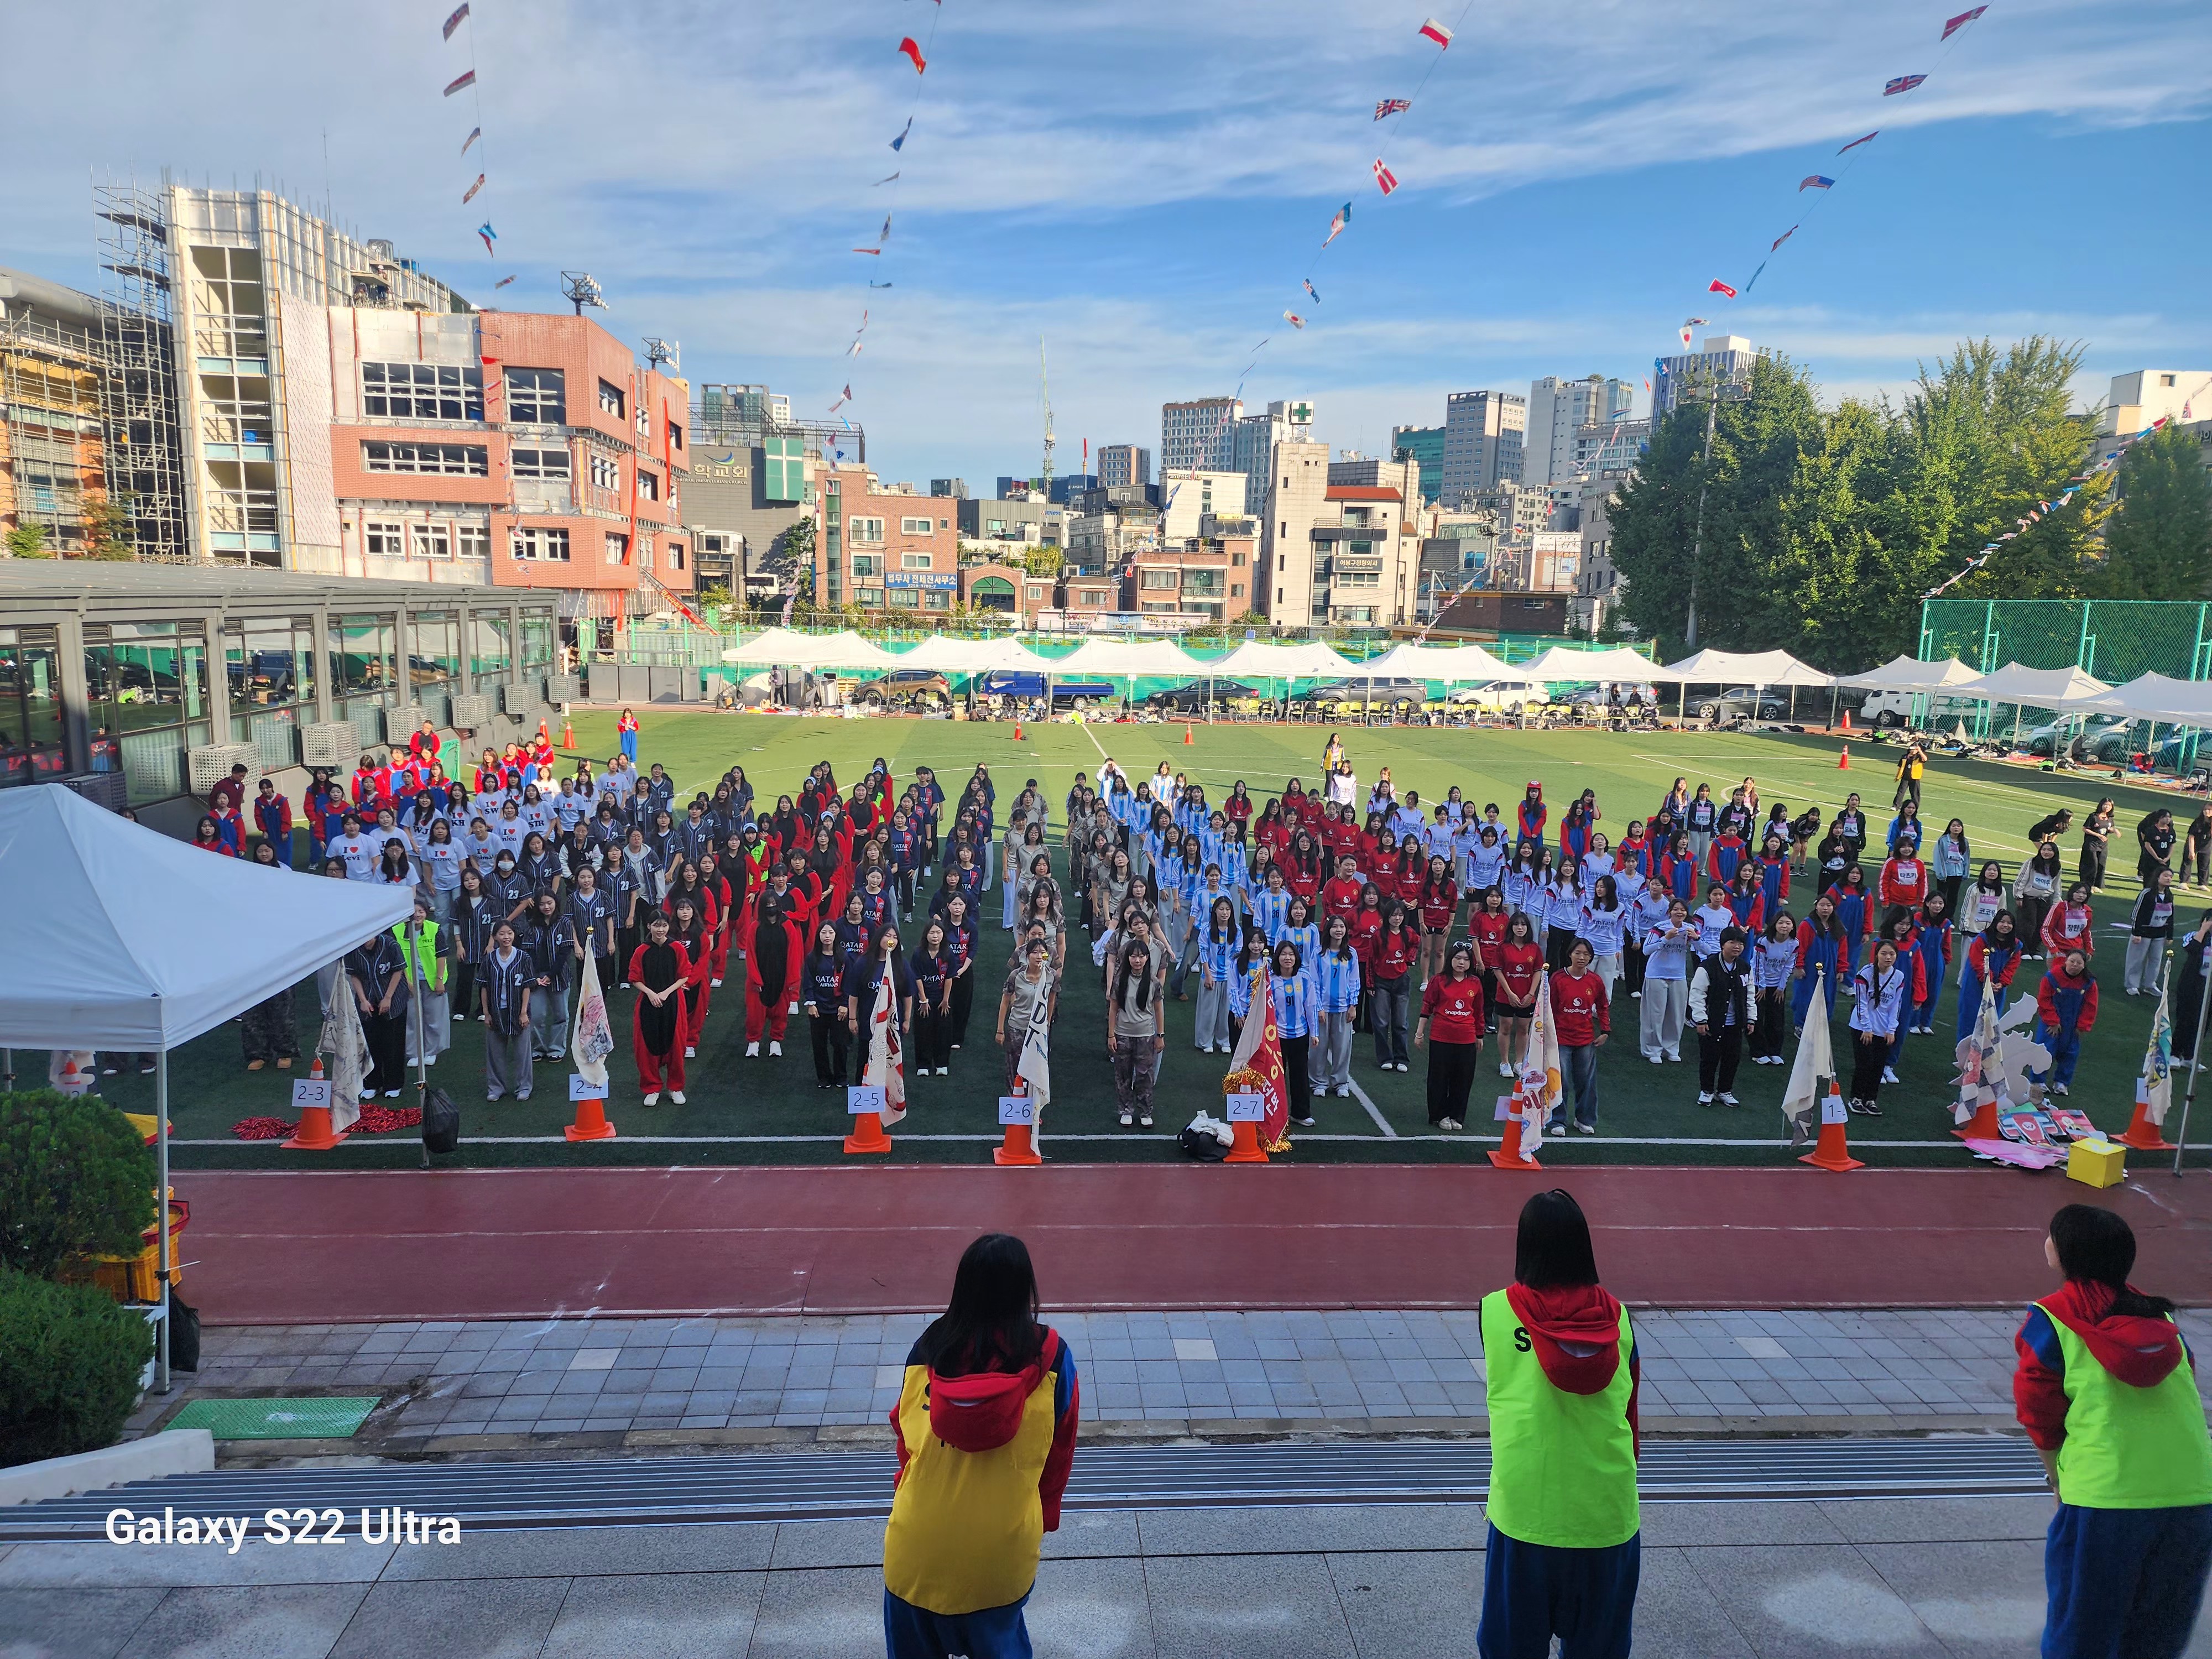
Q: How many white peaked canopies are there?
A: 11